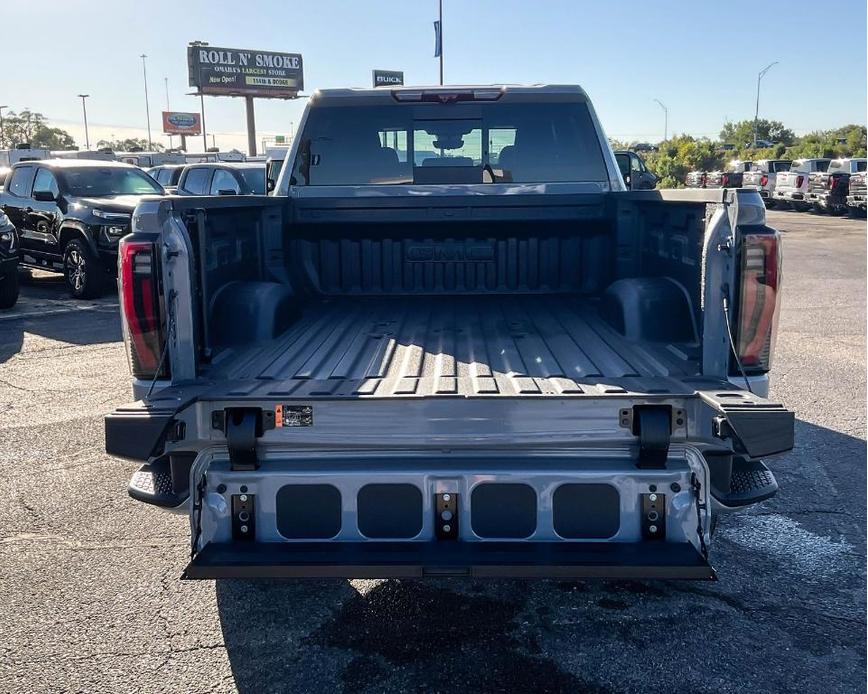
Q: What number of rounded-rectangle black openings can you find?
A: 4